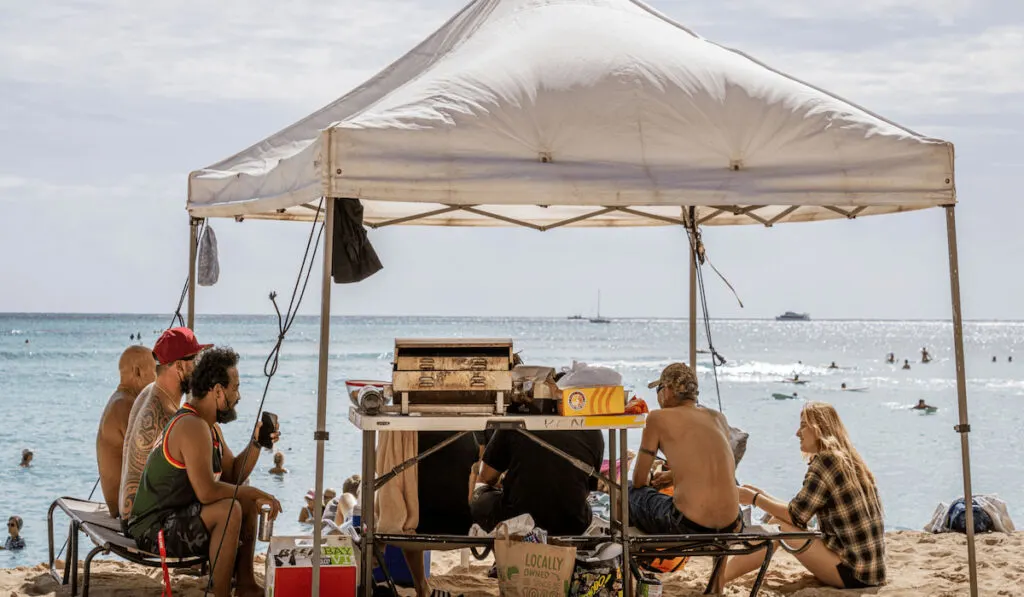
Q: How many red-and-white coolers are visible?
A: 1